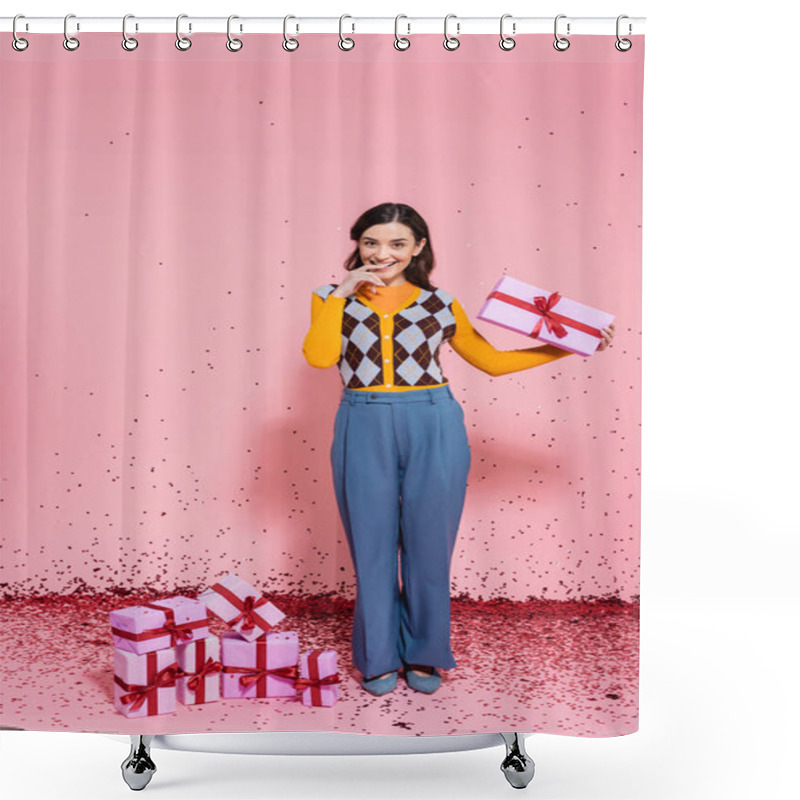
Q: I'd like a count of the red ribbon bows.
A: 7